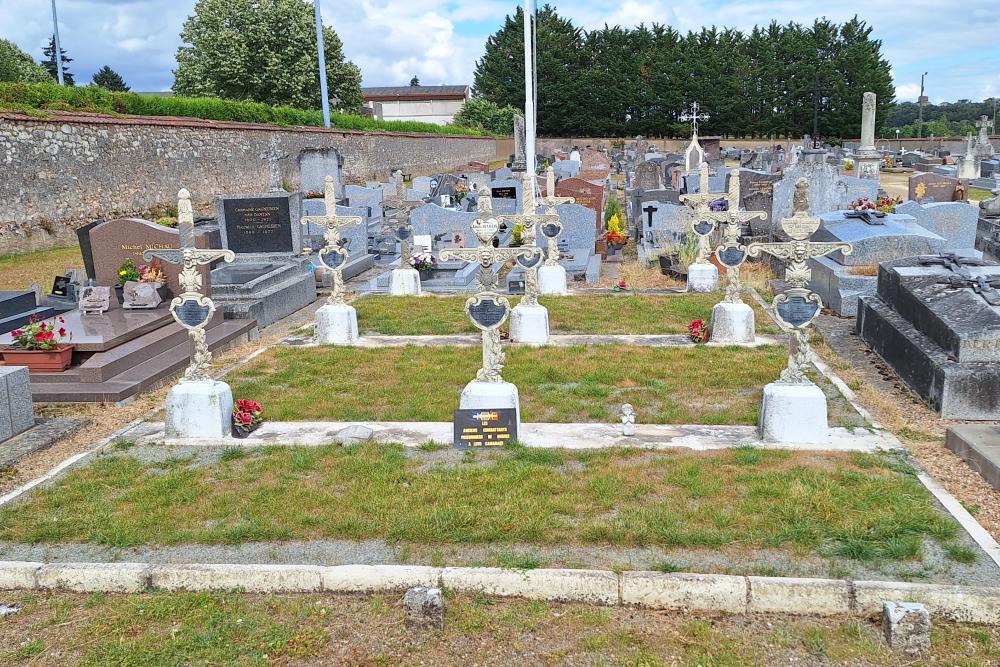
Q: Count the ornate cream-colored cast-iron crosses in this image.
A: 9